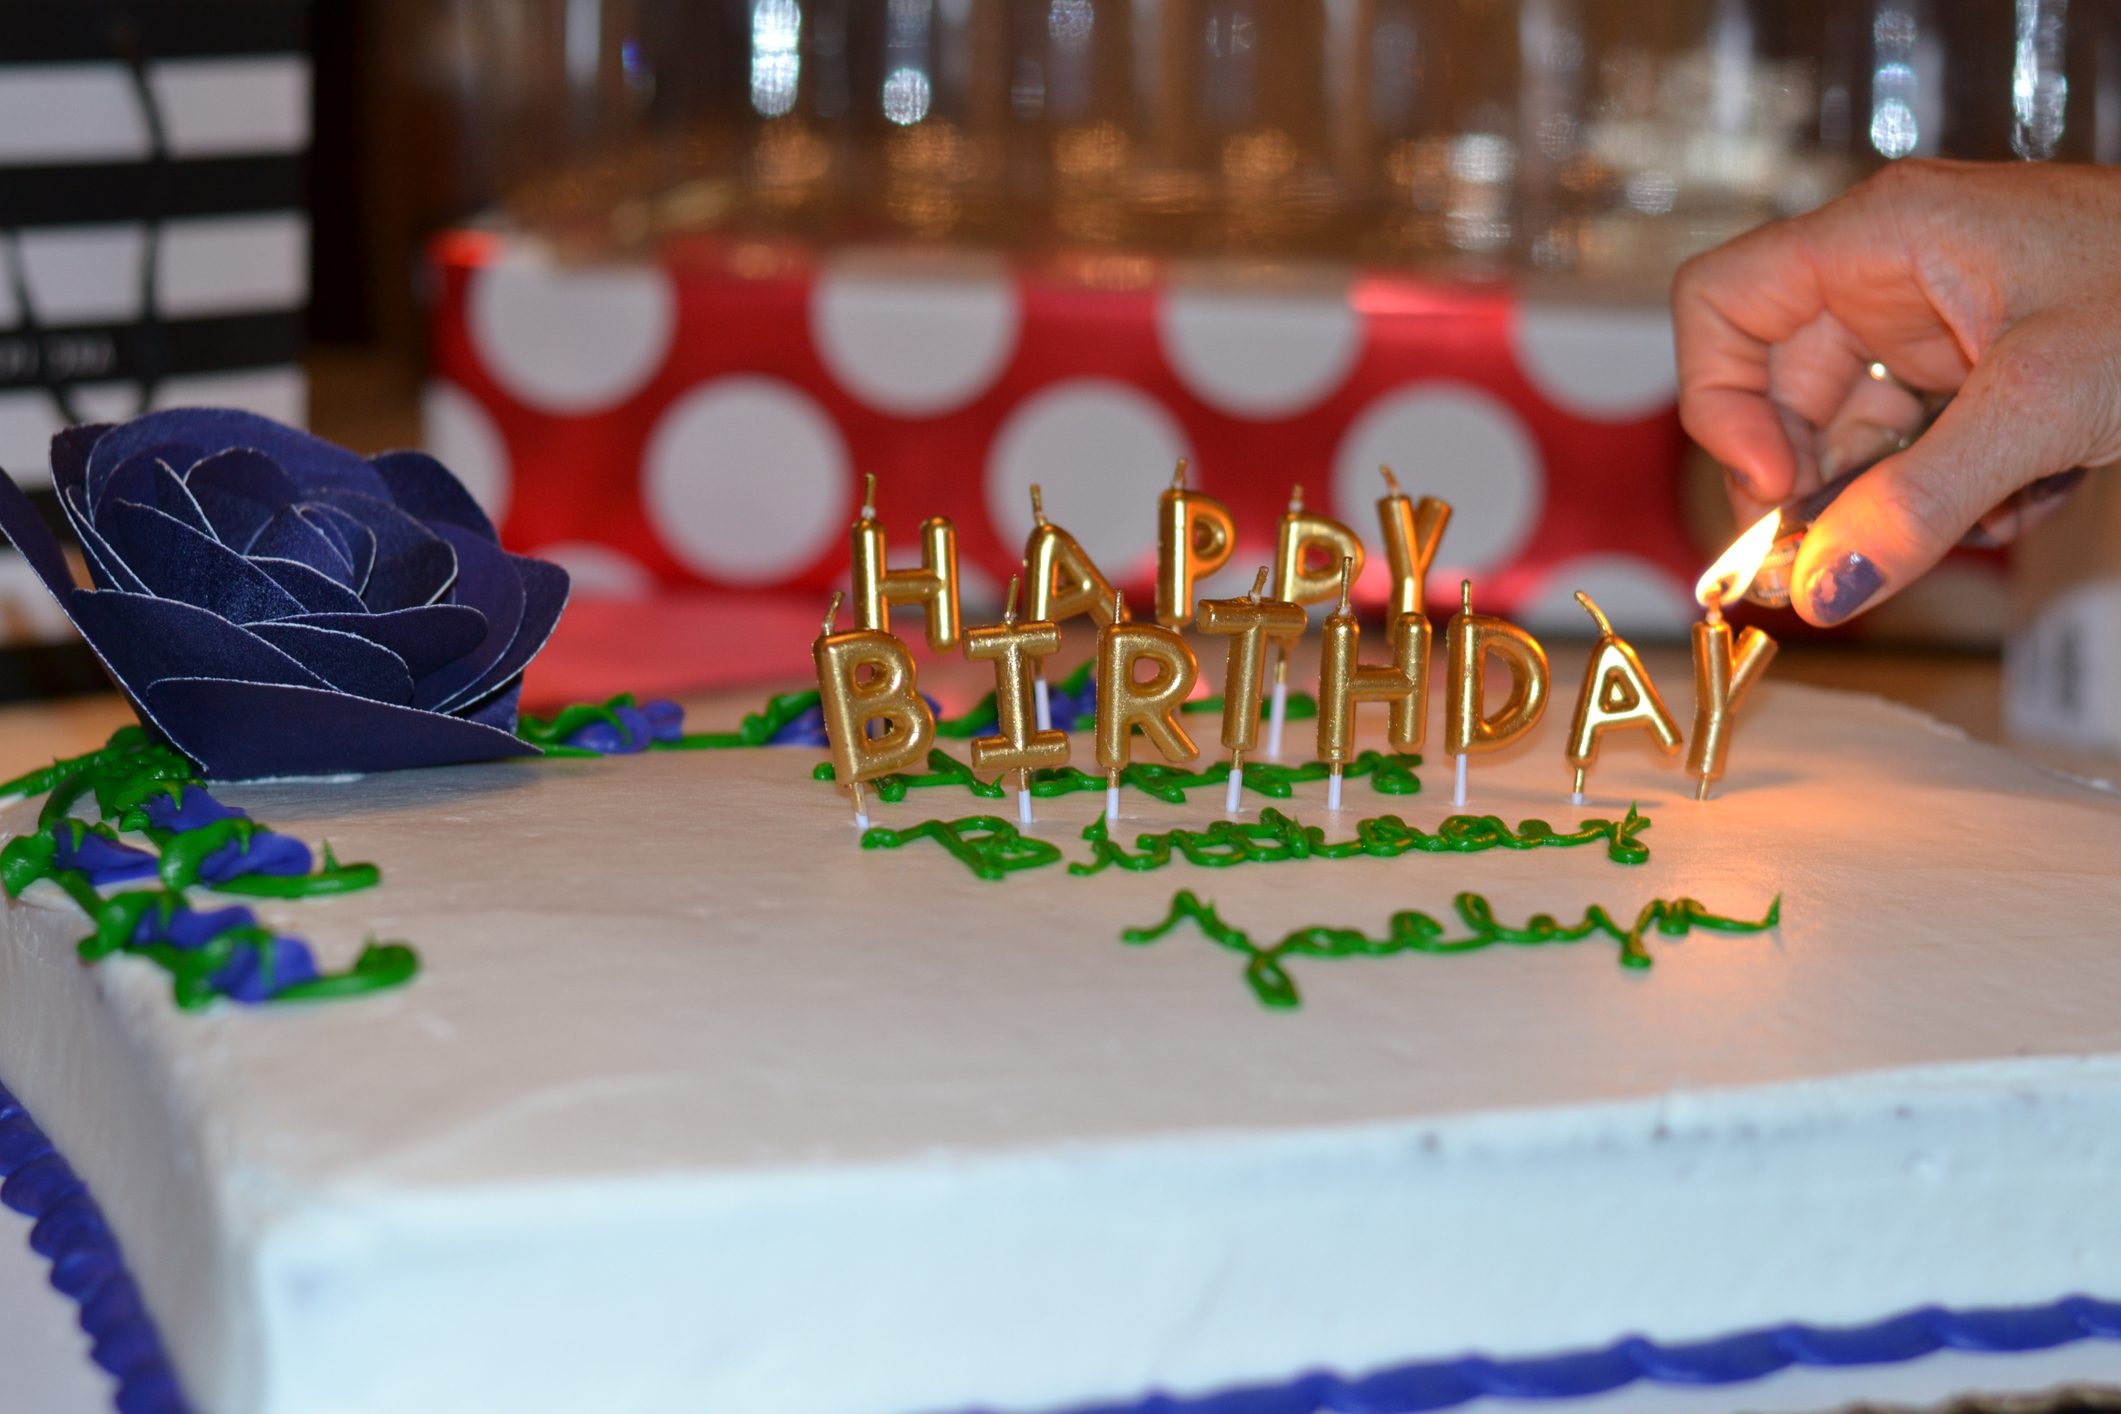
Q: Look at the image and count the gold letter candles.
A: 13